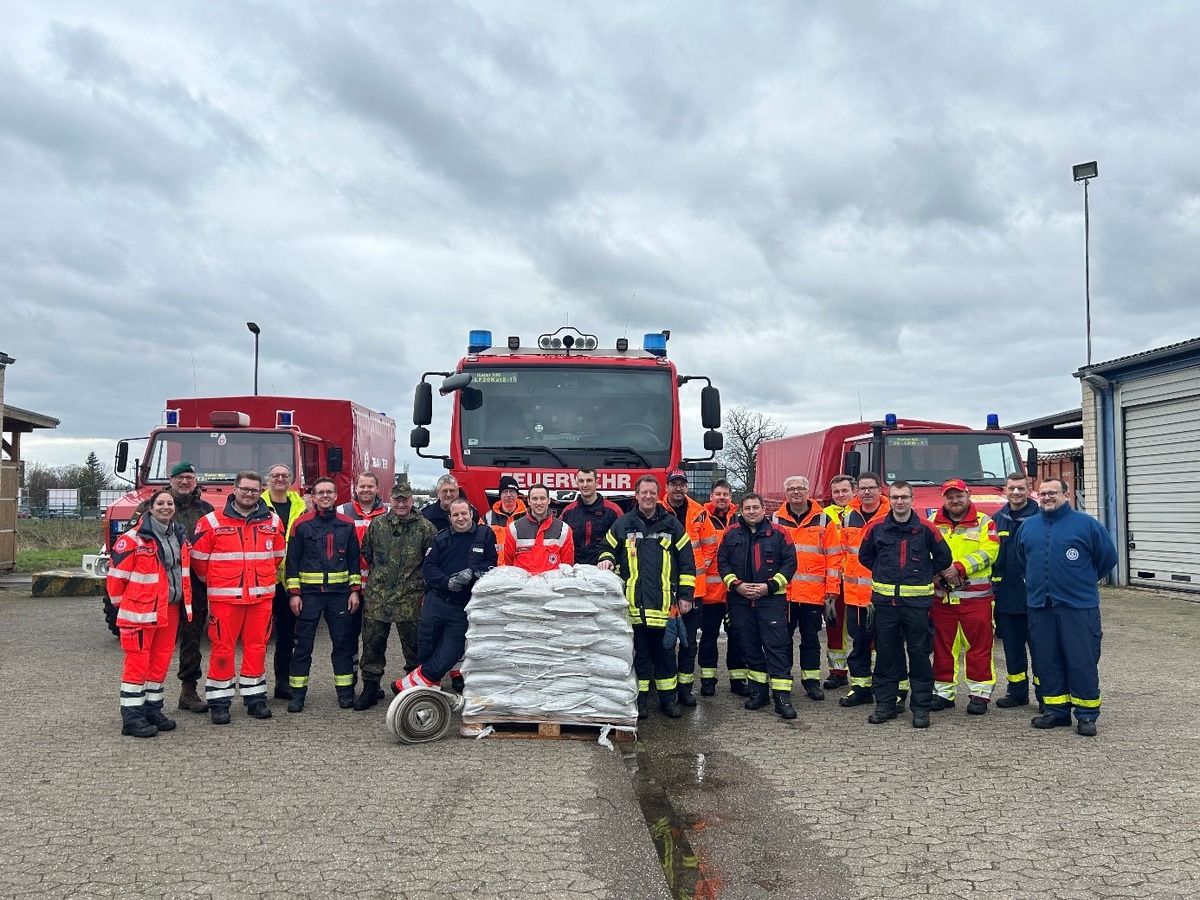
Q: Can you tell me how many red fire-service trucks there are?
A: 3